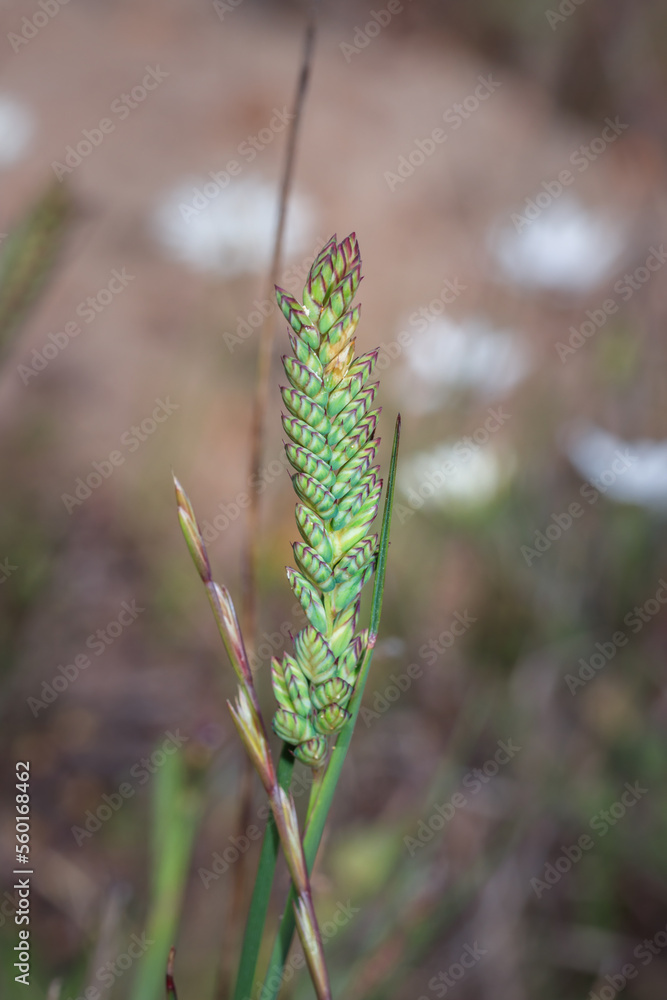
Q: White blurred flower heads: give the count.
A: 6